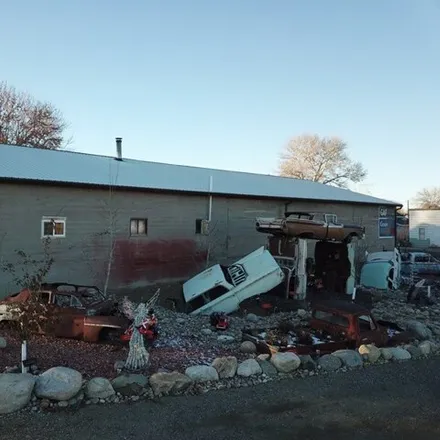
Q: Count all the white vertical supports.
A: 2